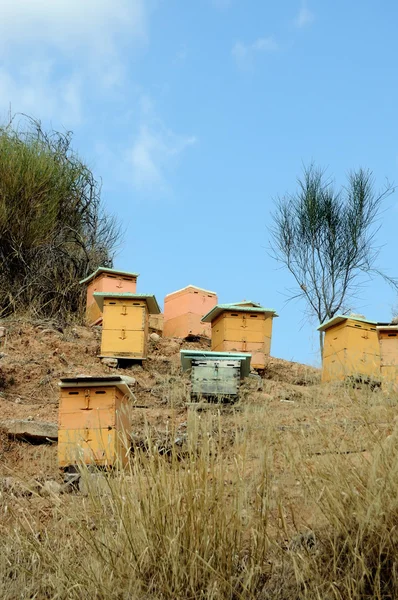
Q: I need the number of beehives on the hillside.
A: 8